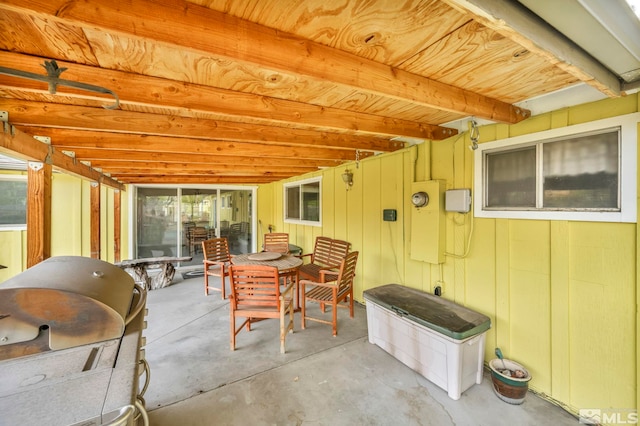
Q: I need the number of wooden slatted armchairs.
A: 4